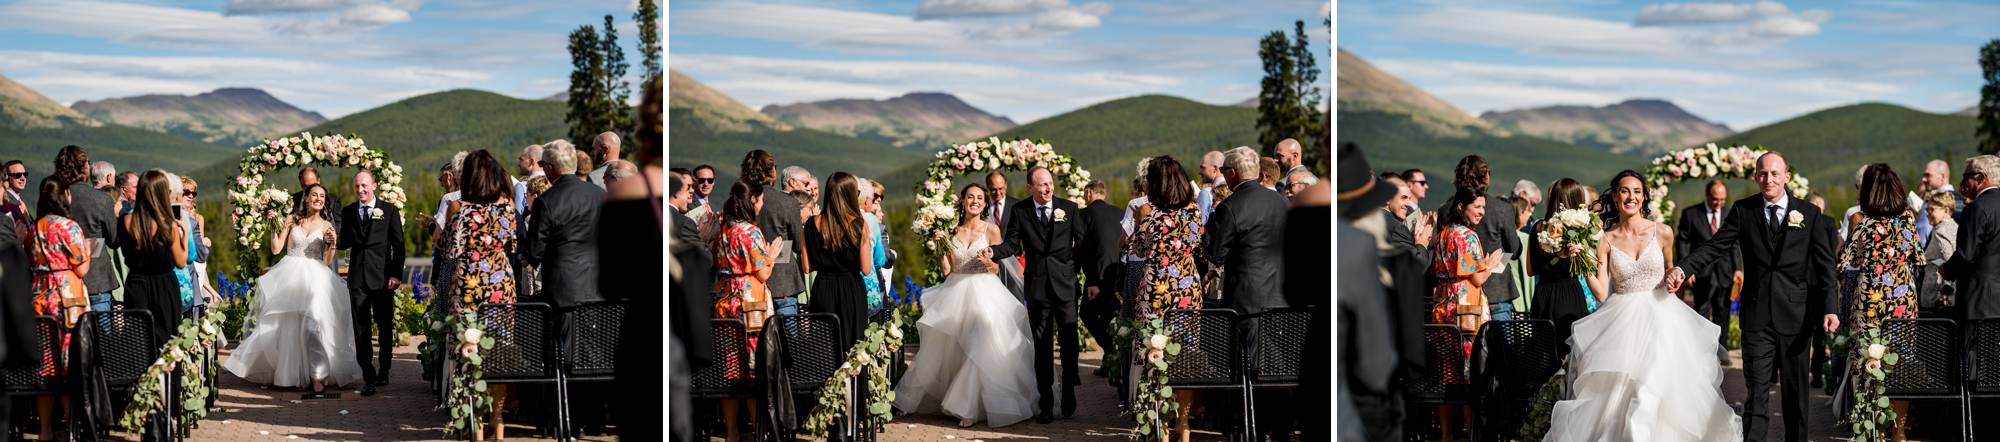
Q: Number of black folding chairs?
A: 12